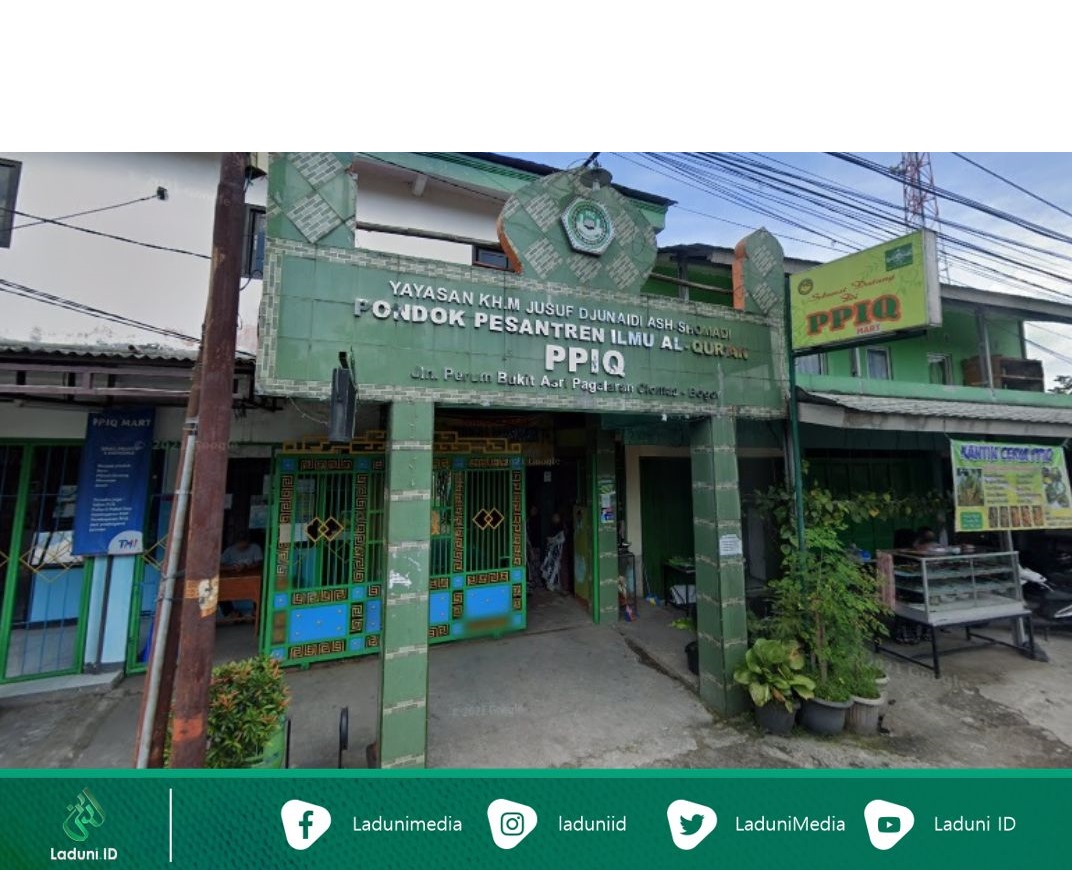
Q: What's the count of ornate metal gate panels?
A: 2